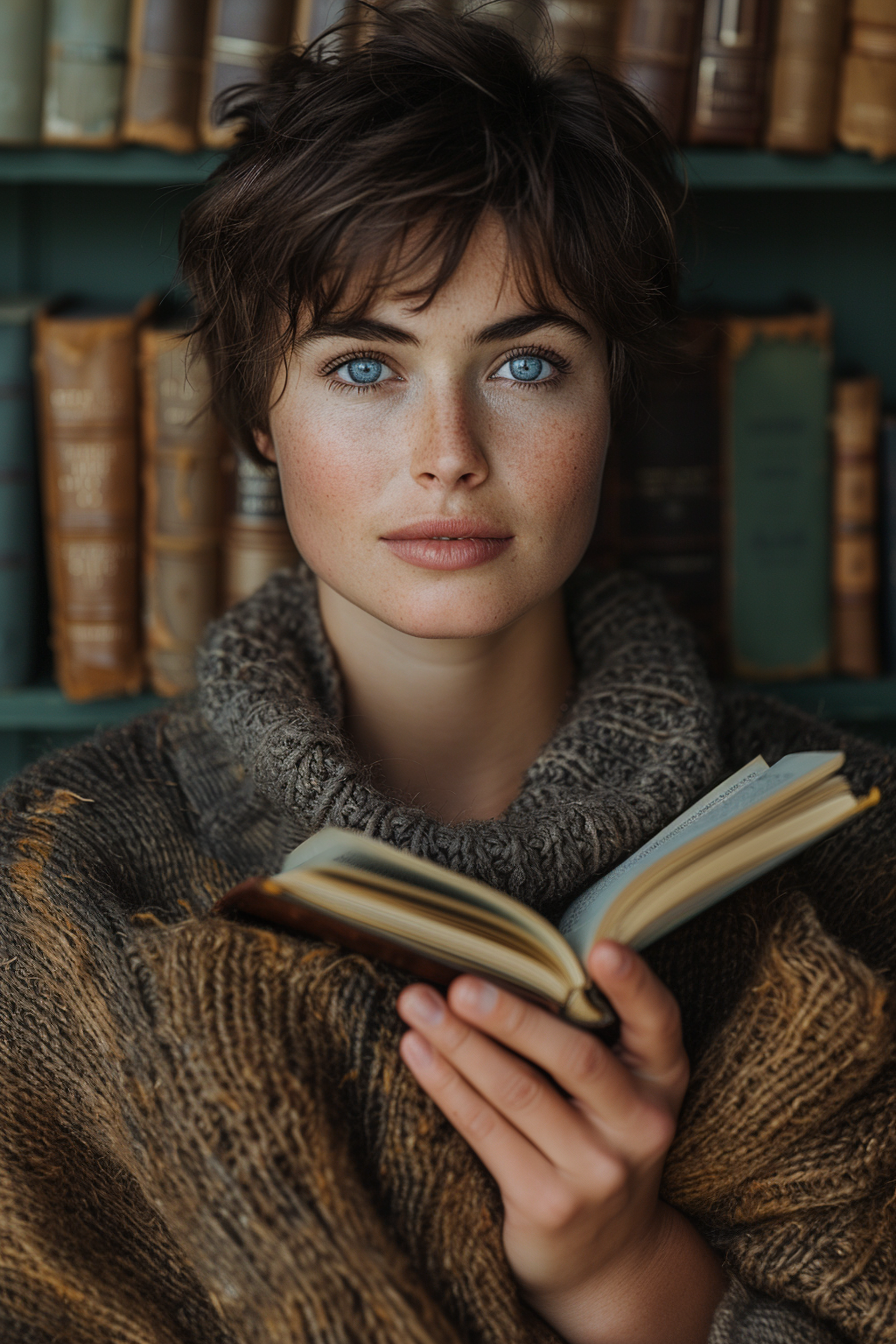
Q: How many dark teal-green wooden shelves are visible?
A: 2